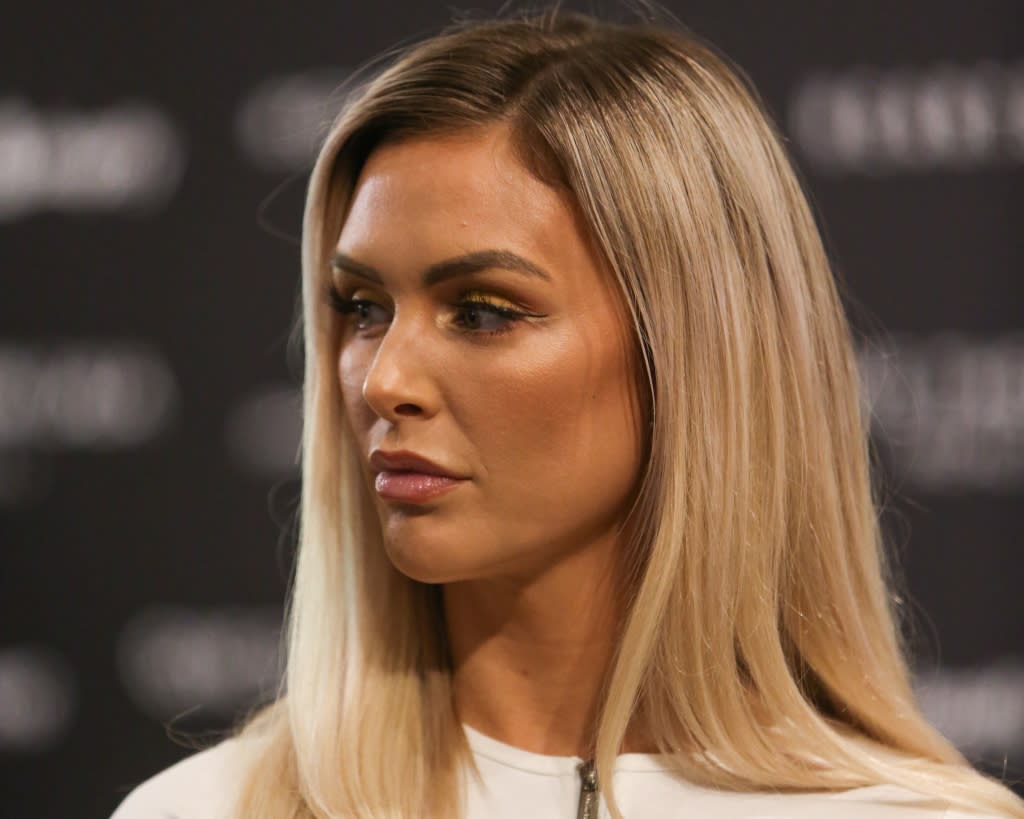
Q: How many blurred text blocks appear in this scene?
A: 9